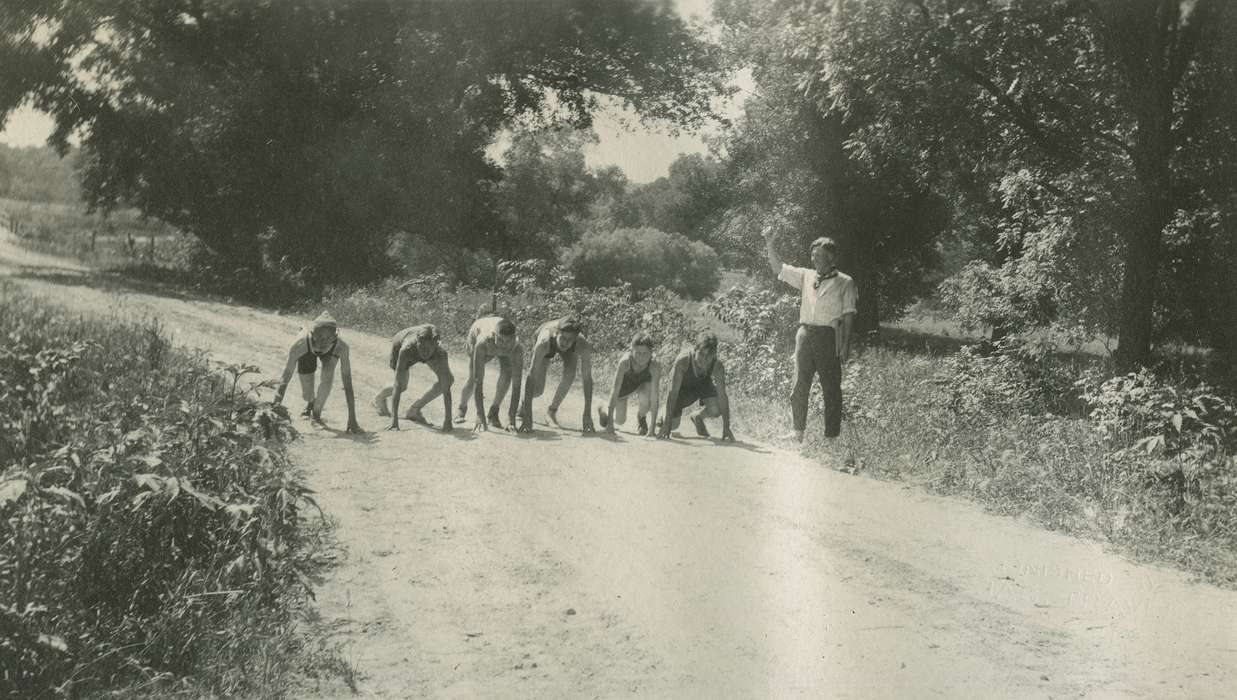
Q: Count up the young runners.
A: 6